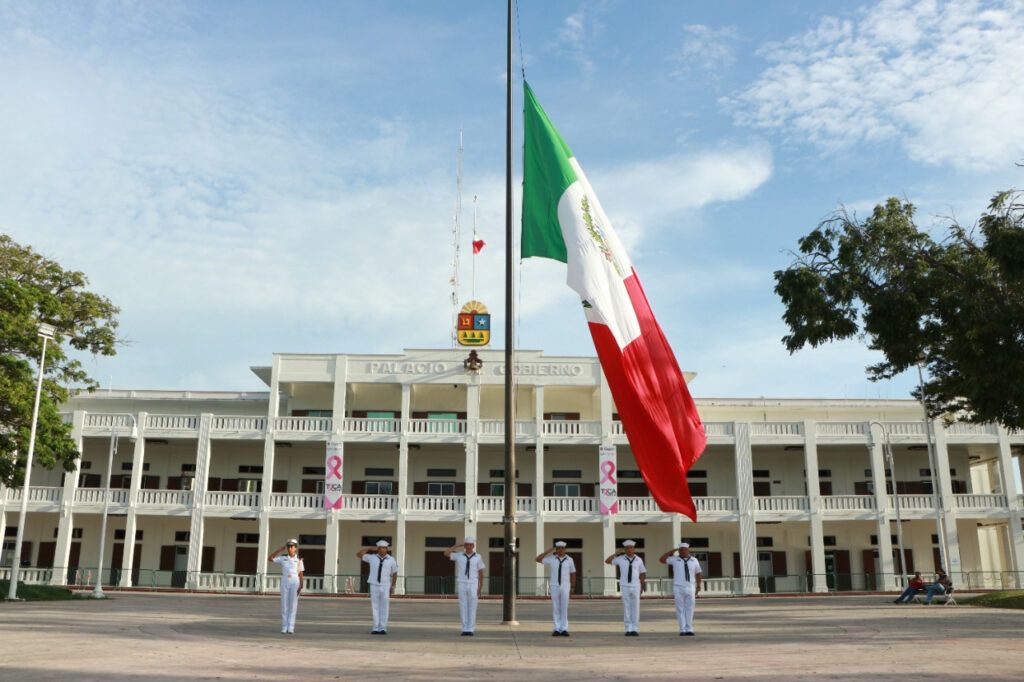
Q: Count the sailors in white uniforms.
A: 6